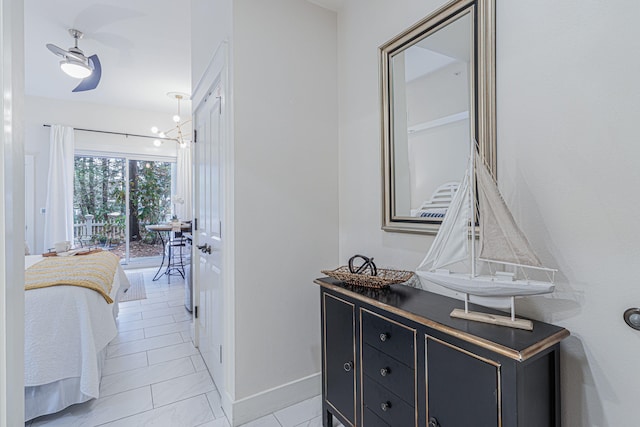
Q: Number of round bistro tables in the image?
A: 1